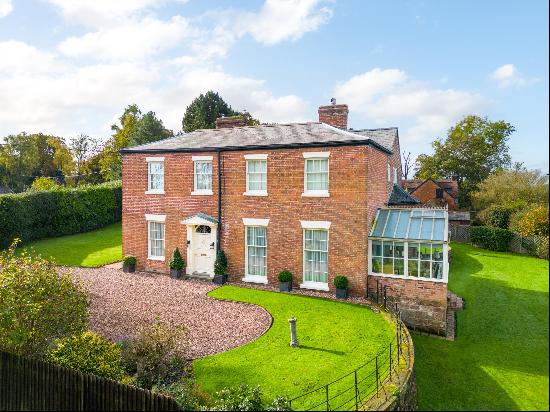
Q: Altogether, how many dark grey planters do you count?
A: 5